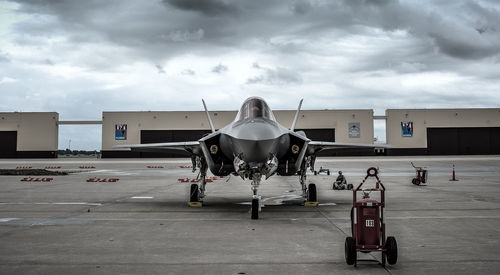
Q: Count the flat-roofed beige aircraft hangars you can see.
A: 3